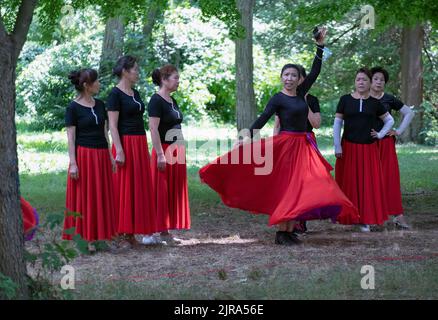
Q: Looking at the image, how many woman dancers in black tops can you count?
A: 7